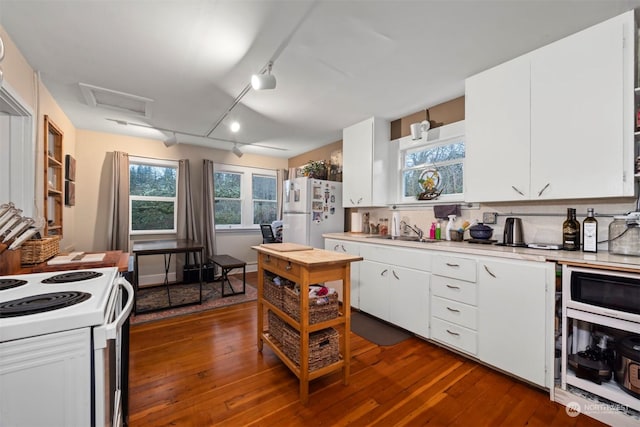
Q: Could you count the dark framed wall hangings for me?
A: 2